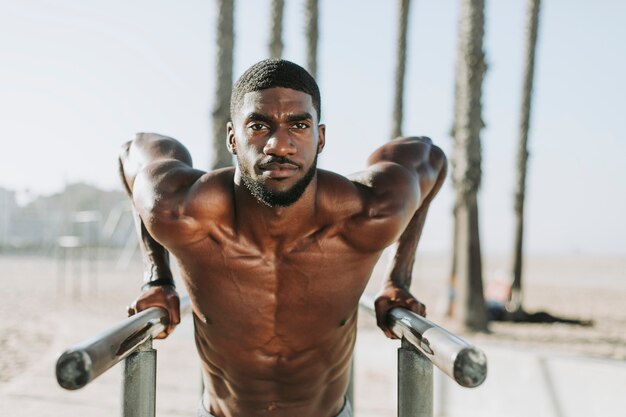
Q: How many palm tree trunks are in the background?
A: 6